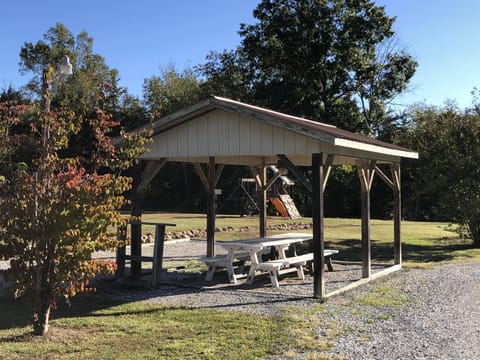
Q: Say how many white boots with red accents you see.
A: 0